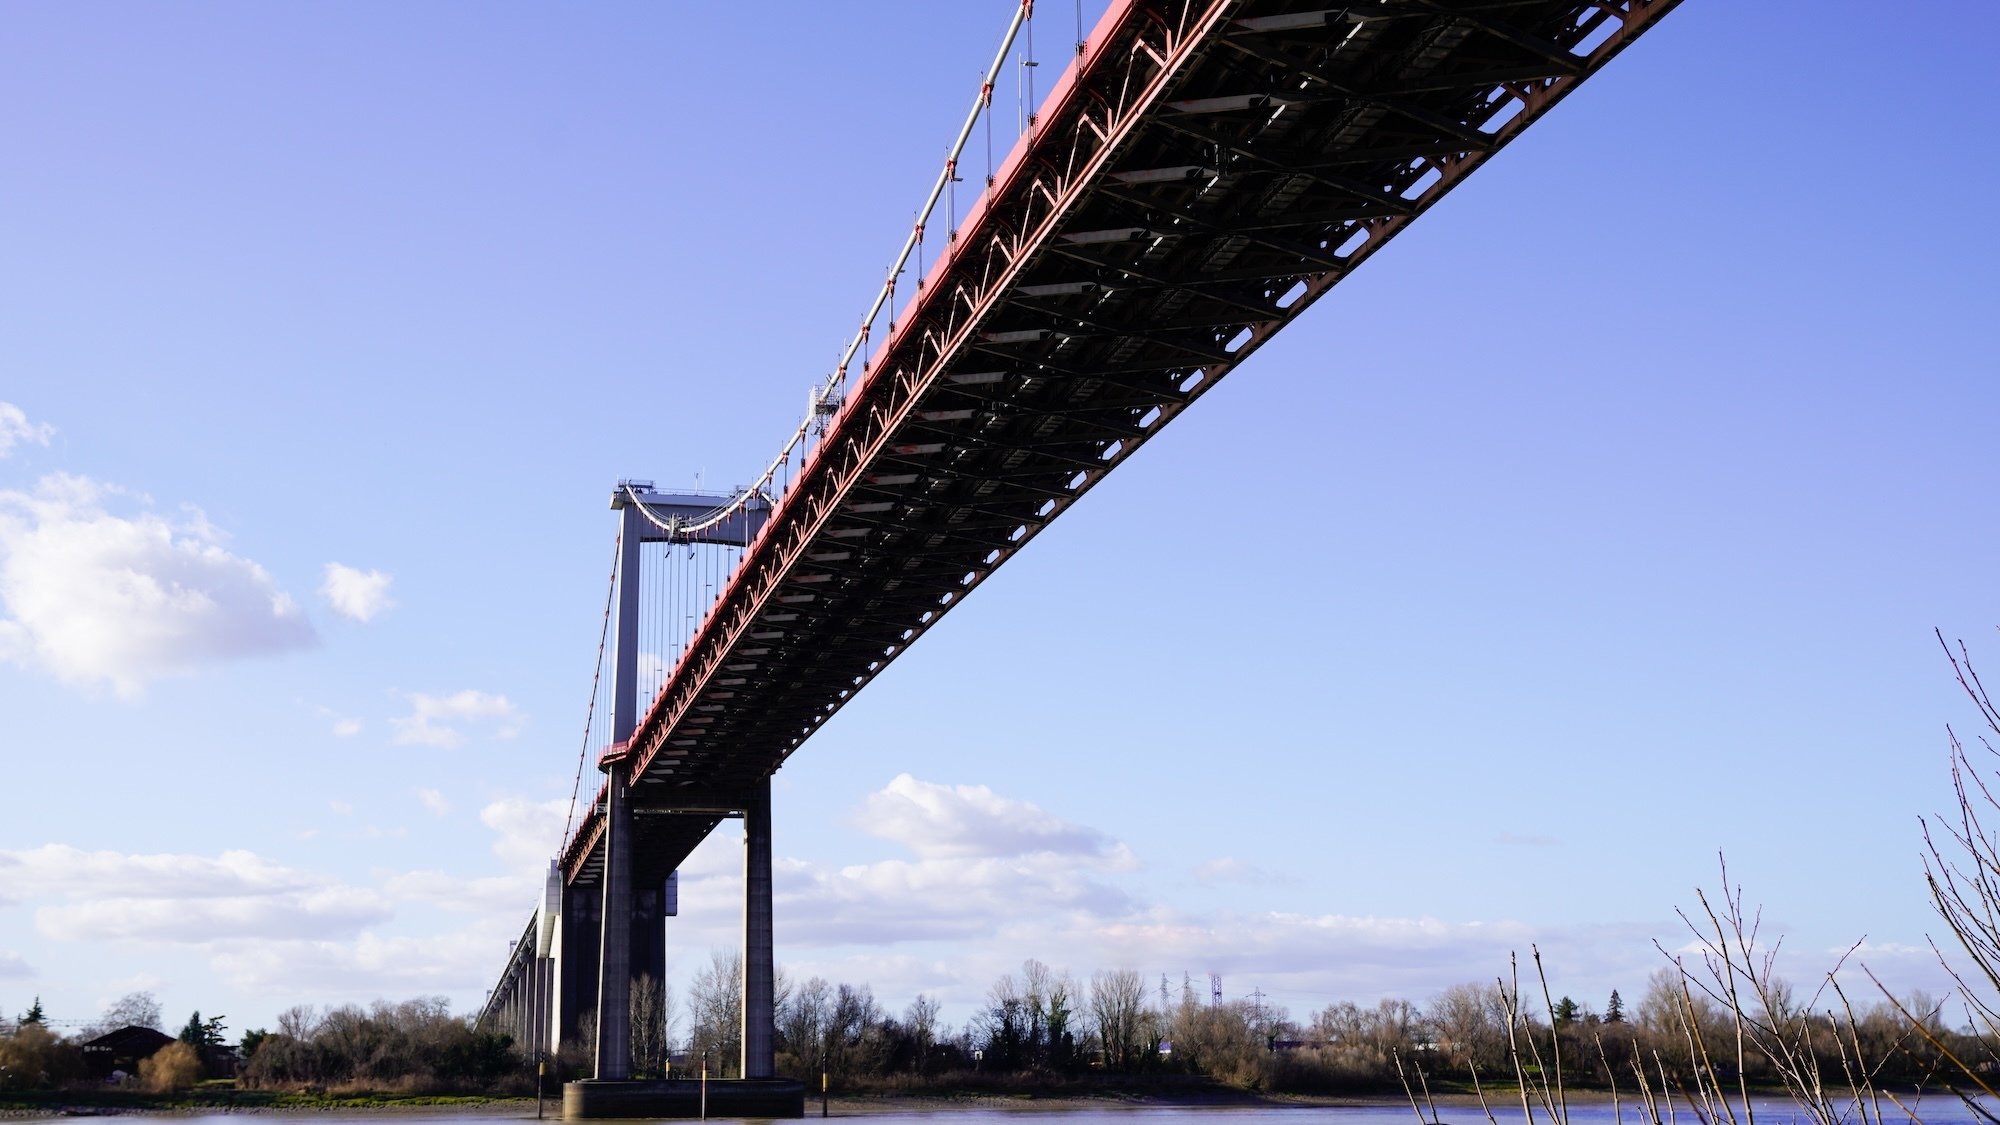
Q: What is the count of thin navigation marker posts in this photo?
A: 4